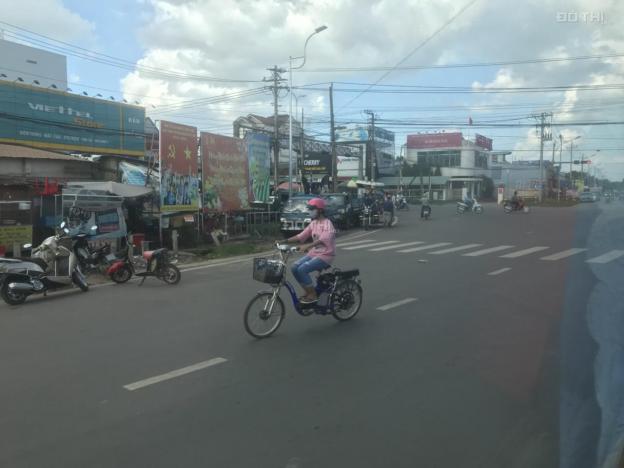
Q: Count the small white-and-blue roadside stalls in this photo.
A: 1